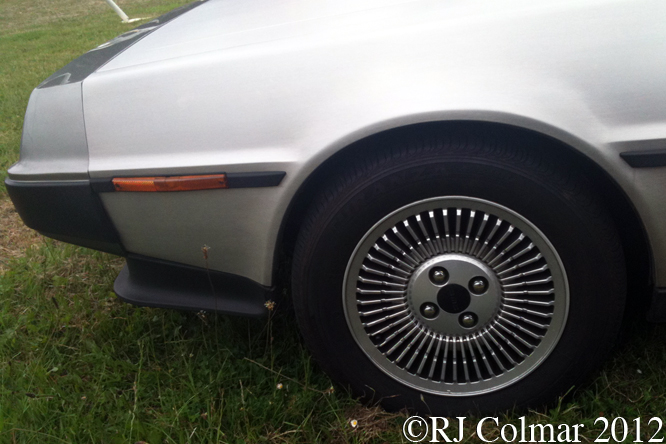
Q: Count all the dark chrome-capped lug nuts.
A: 4